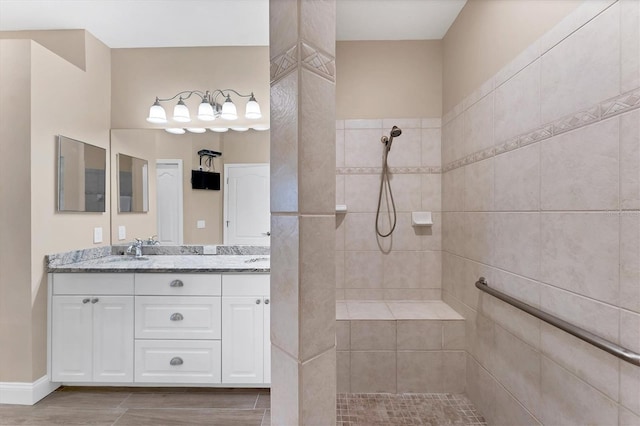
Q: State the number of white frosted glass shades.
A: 5